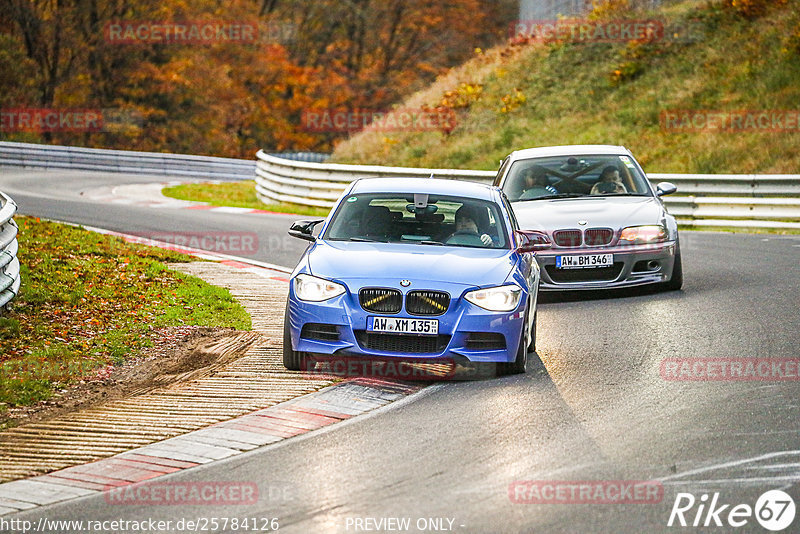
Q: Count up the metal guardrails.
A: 3